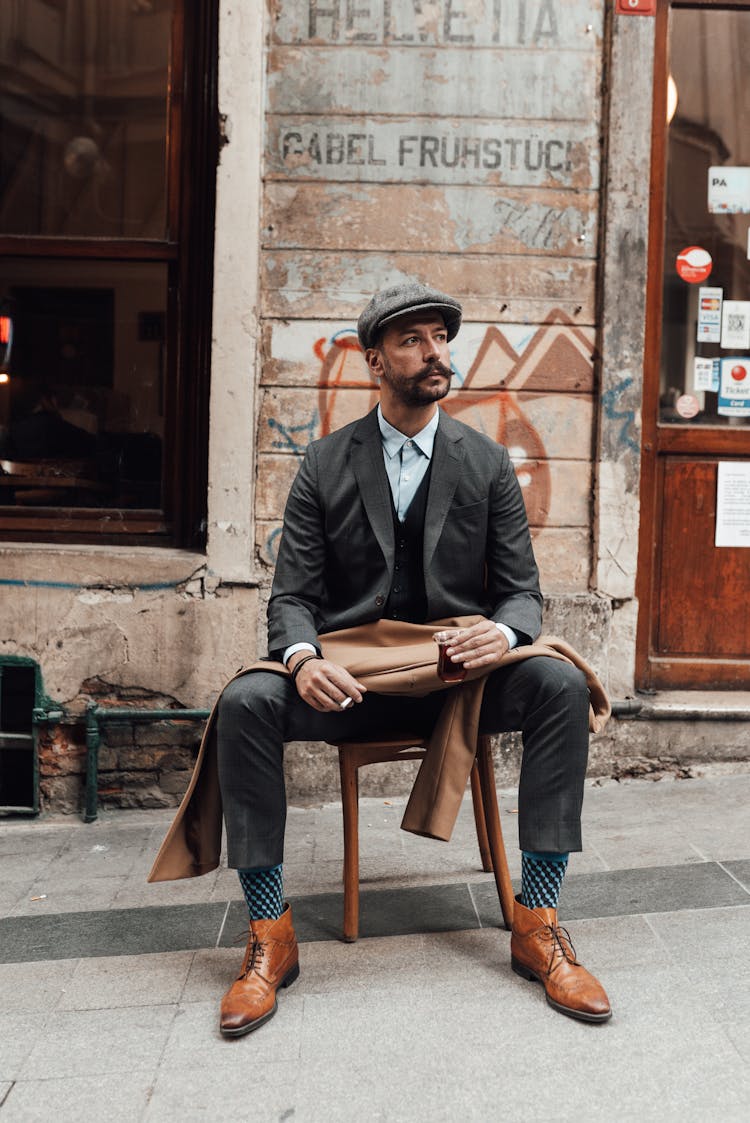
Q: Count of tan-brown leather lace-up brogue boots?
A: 2